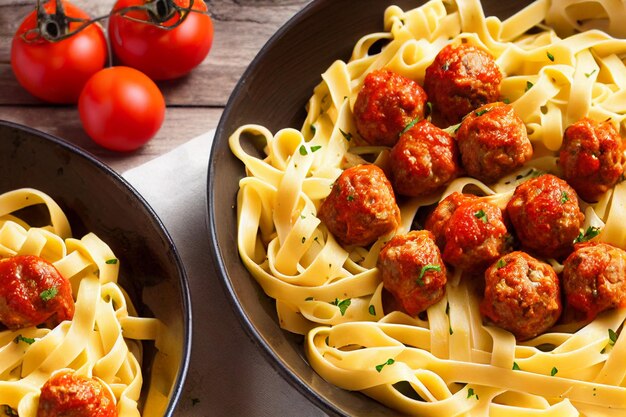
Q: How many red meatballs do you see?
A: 13